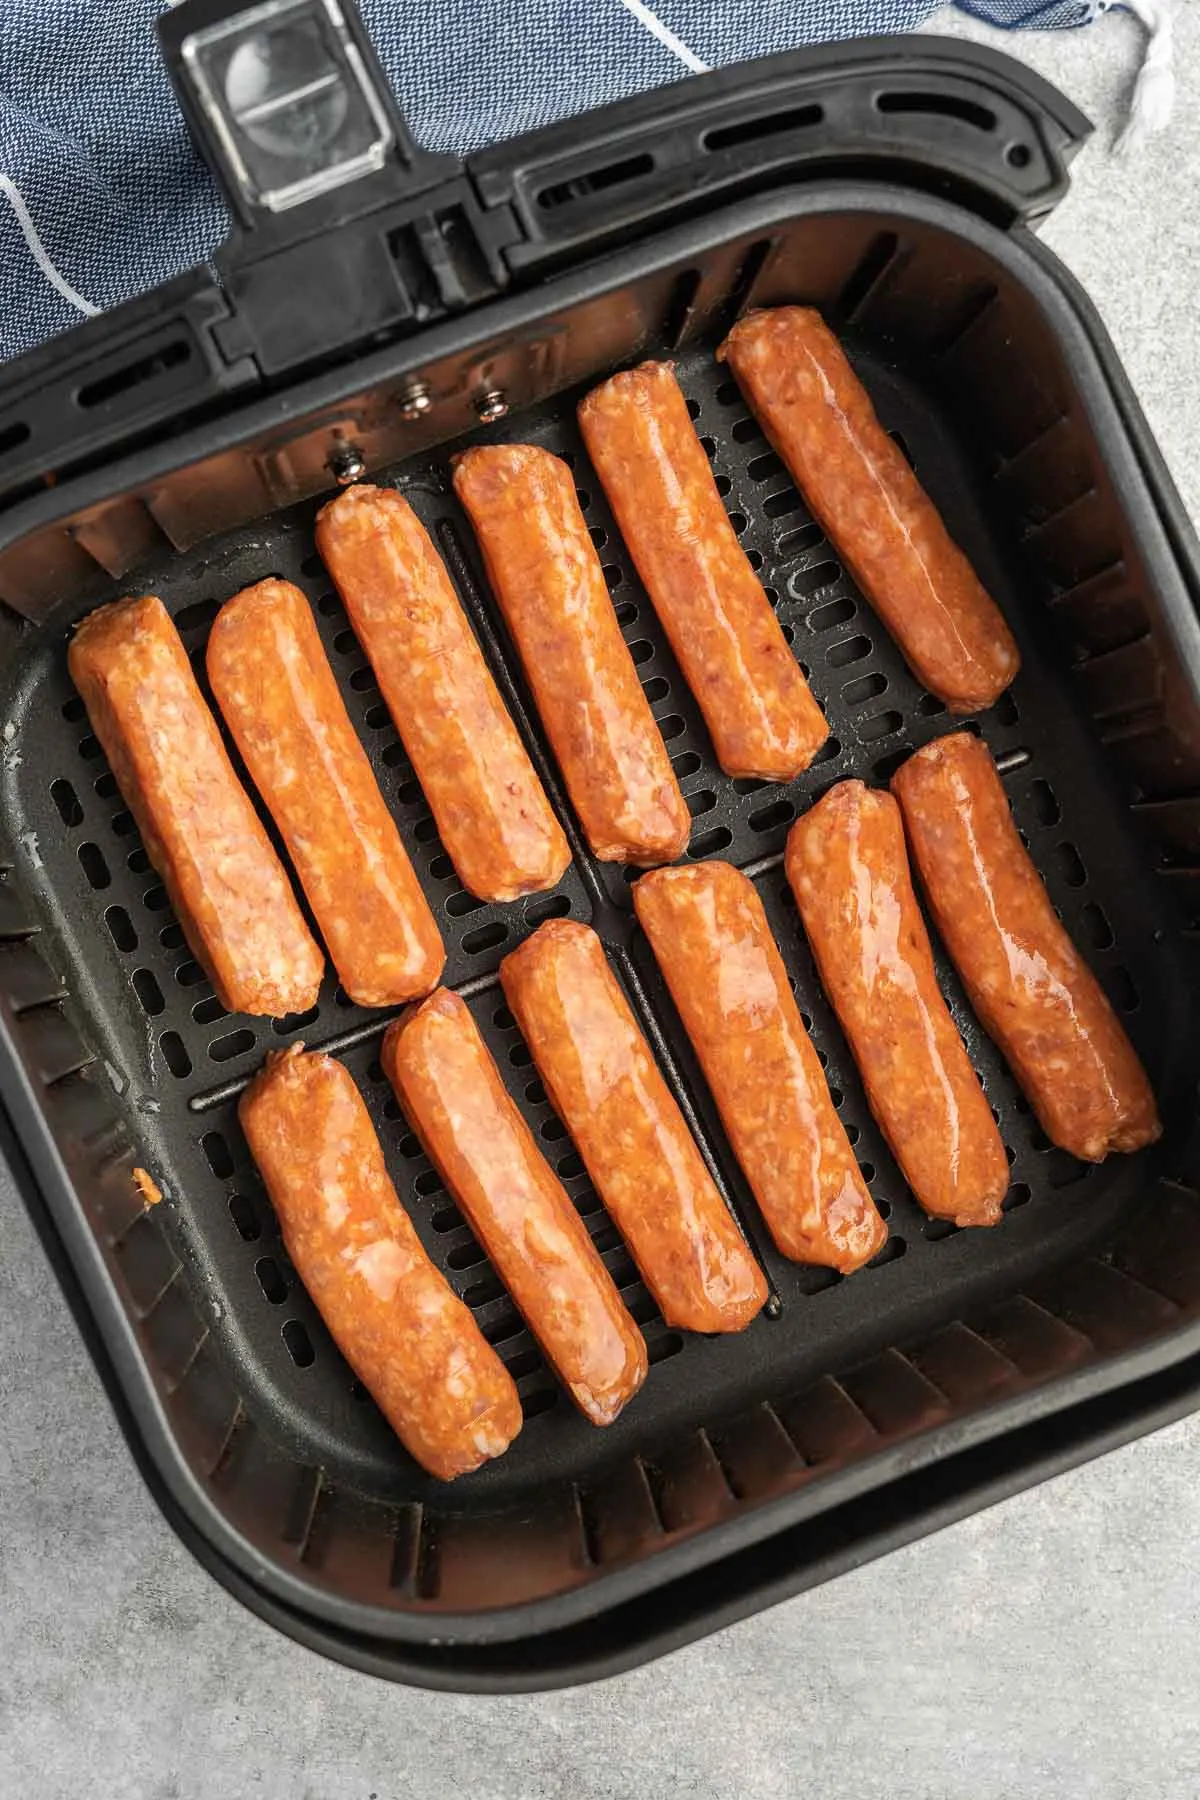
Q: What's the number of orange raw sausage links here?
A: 12